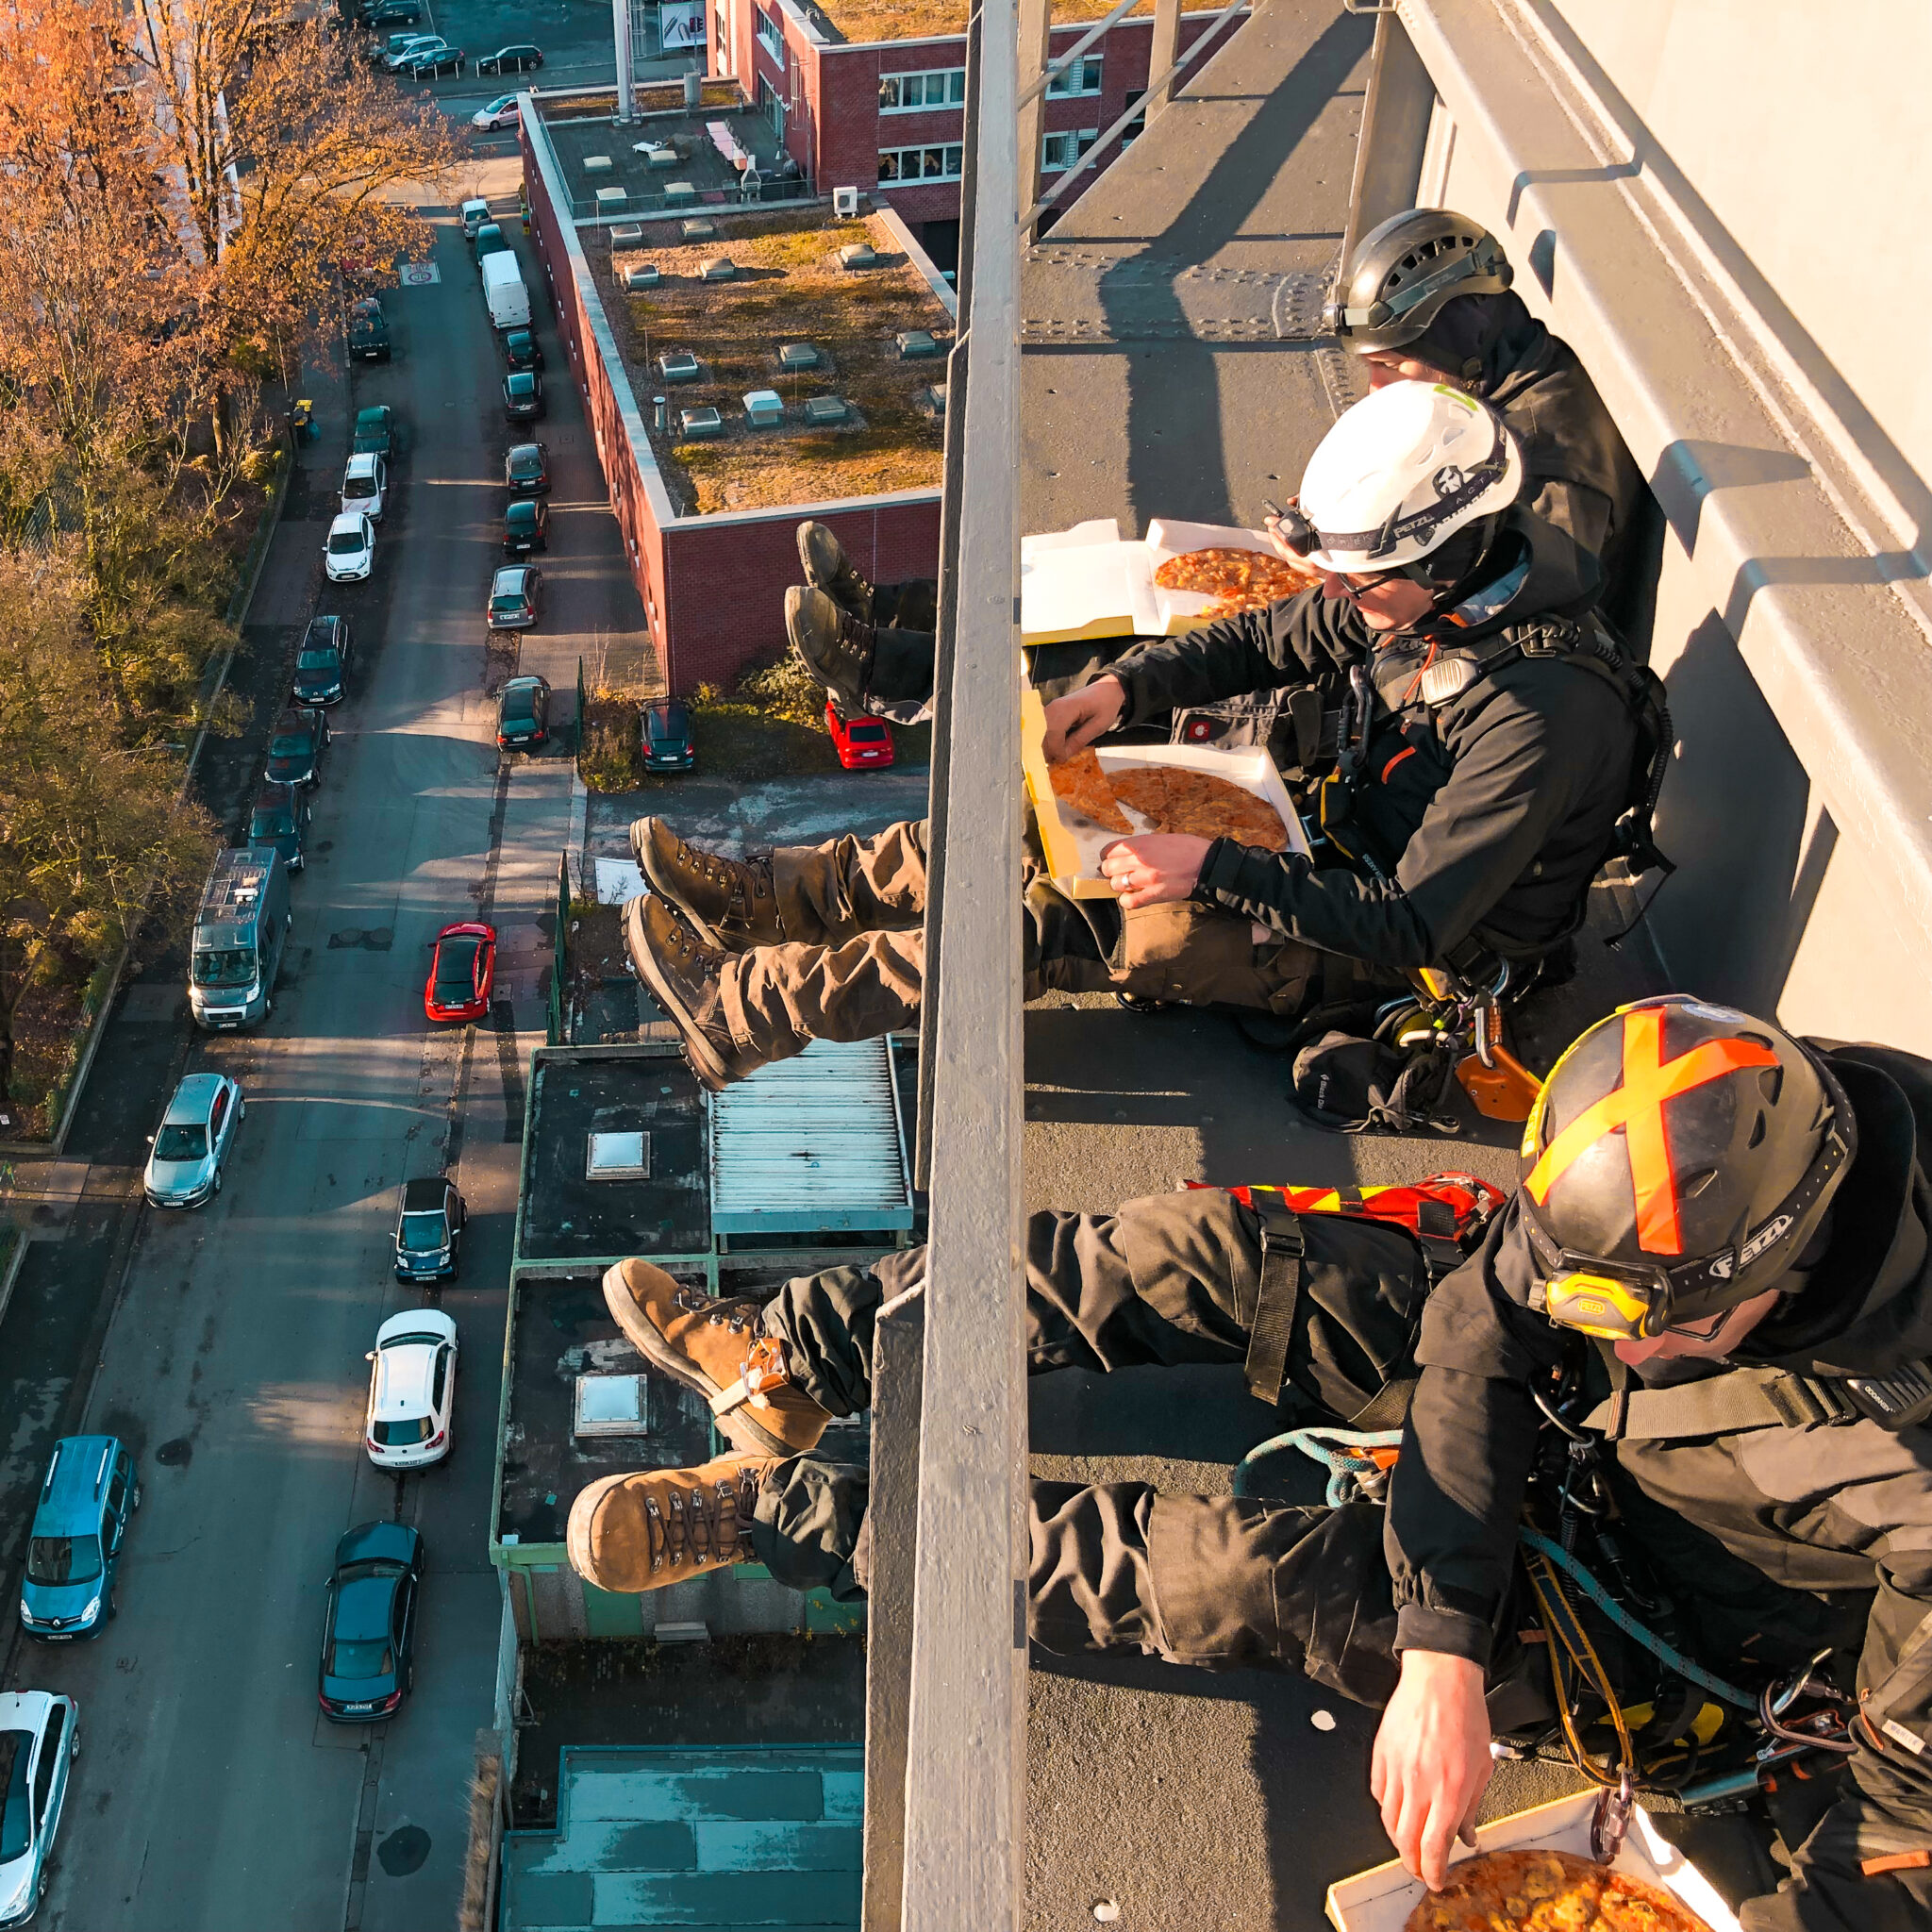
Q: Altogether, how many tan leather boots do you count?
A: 2